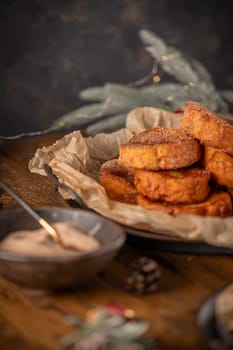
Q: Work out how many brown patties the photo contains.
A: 6